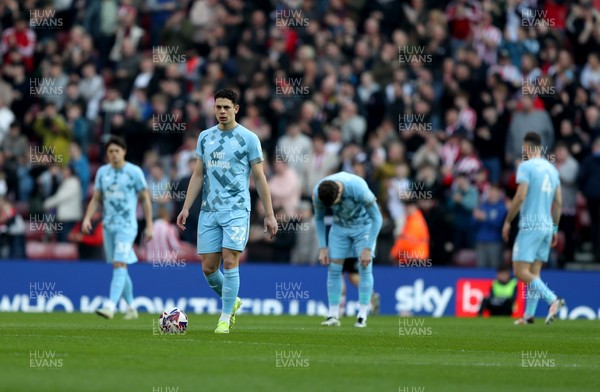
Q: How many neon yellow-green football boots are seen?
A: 2